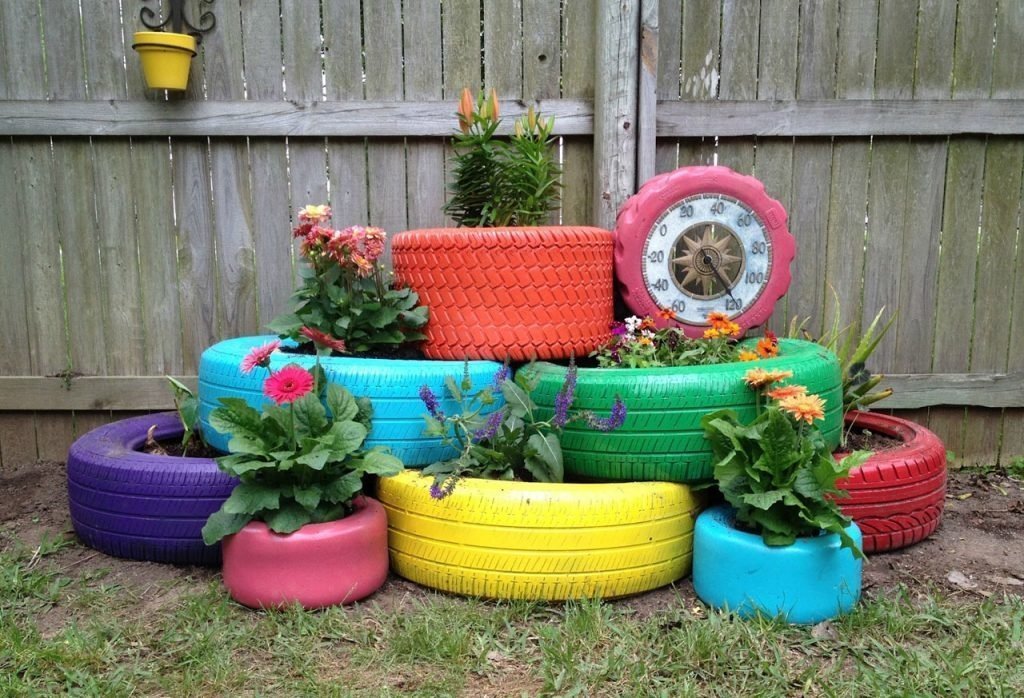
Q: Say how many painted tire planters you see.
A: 8